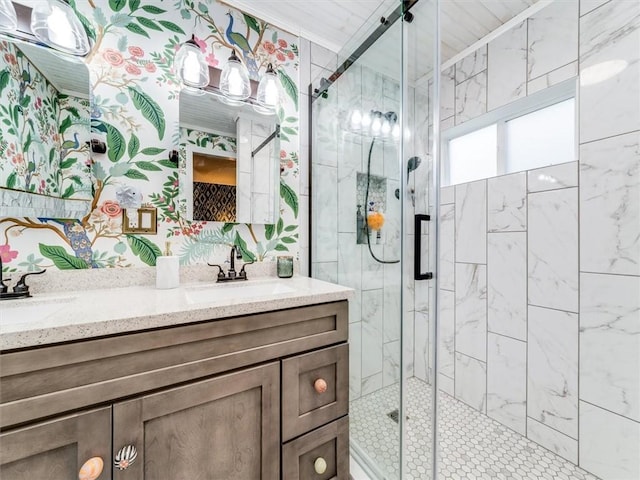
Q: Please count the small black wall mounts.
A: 2